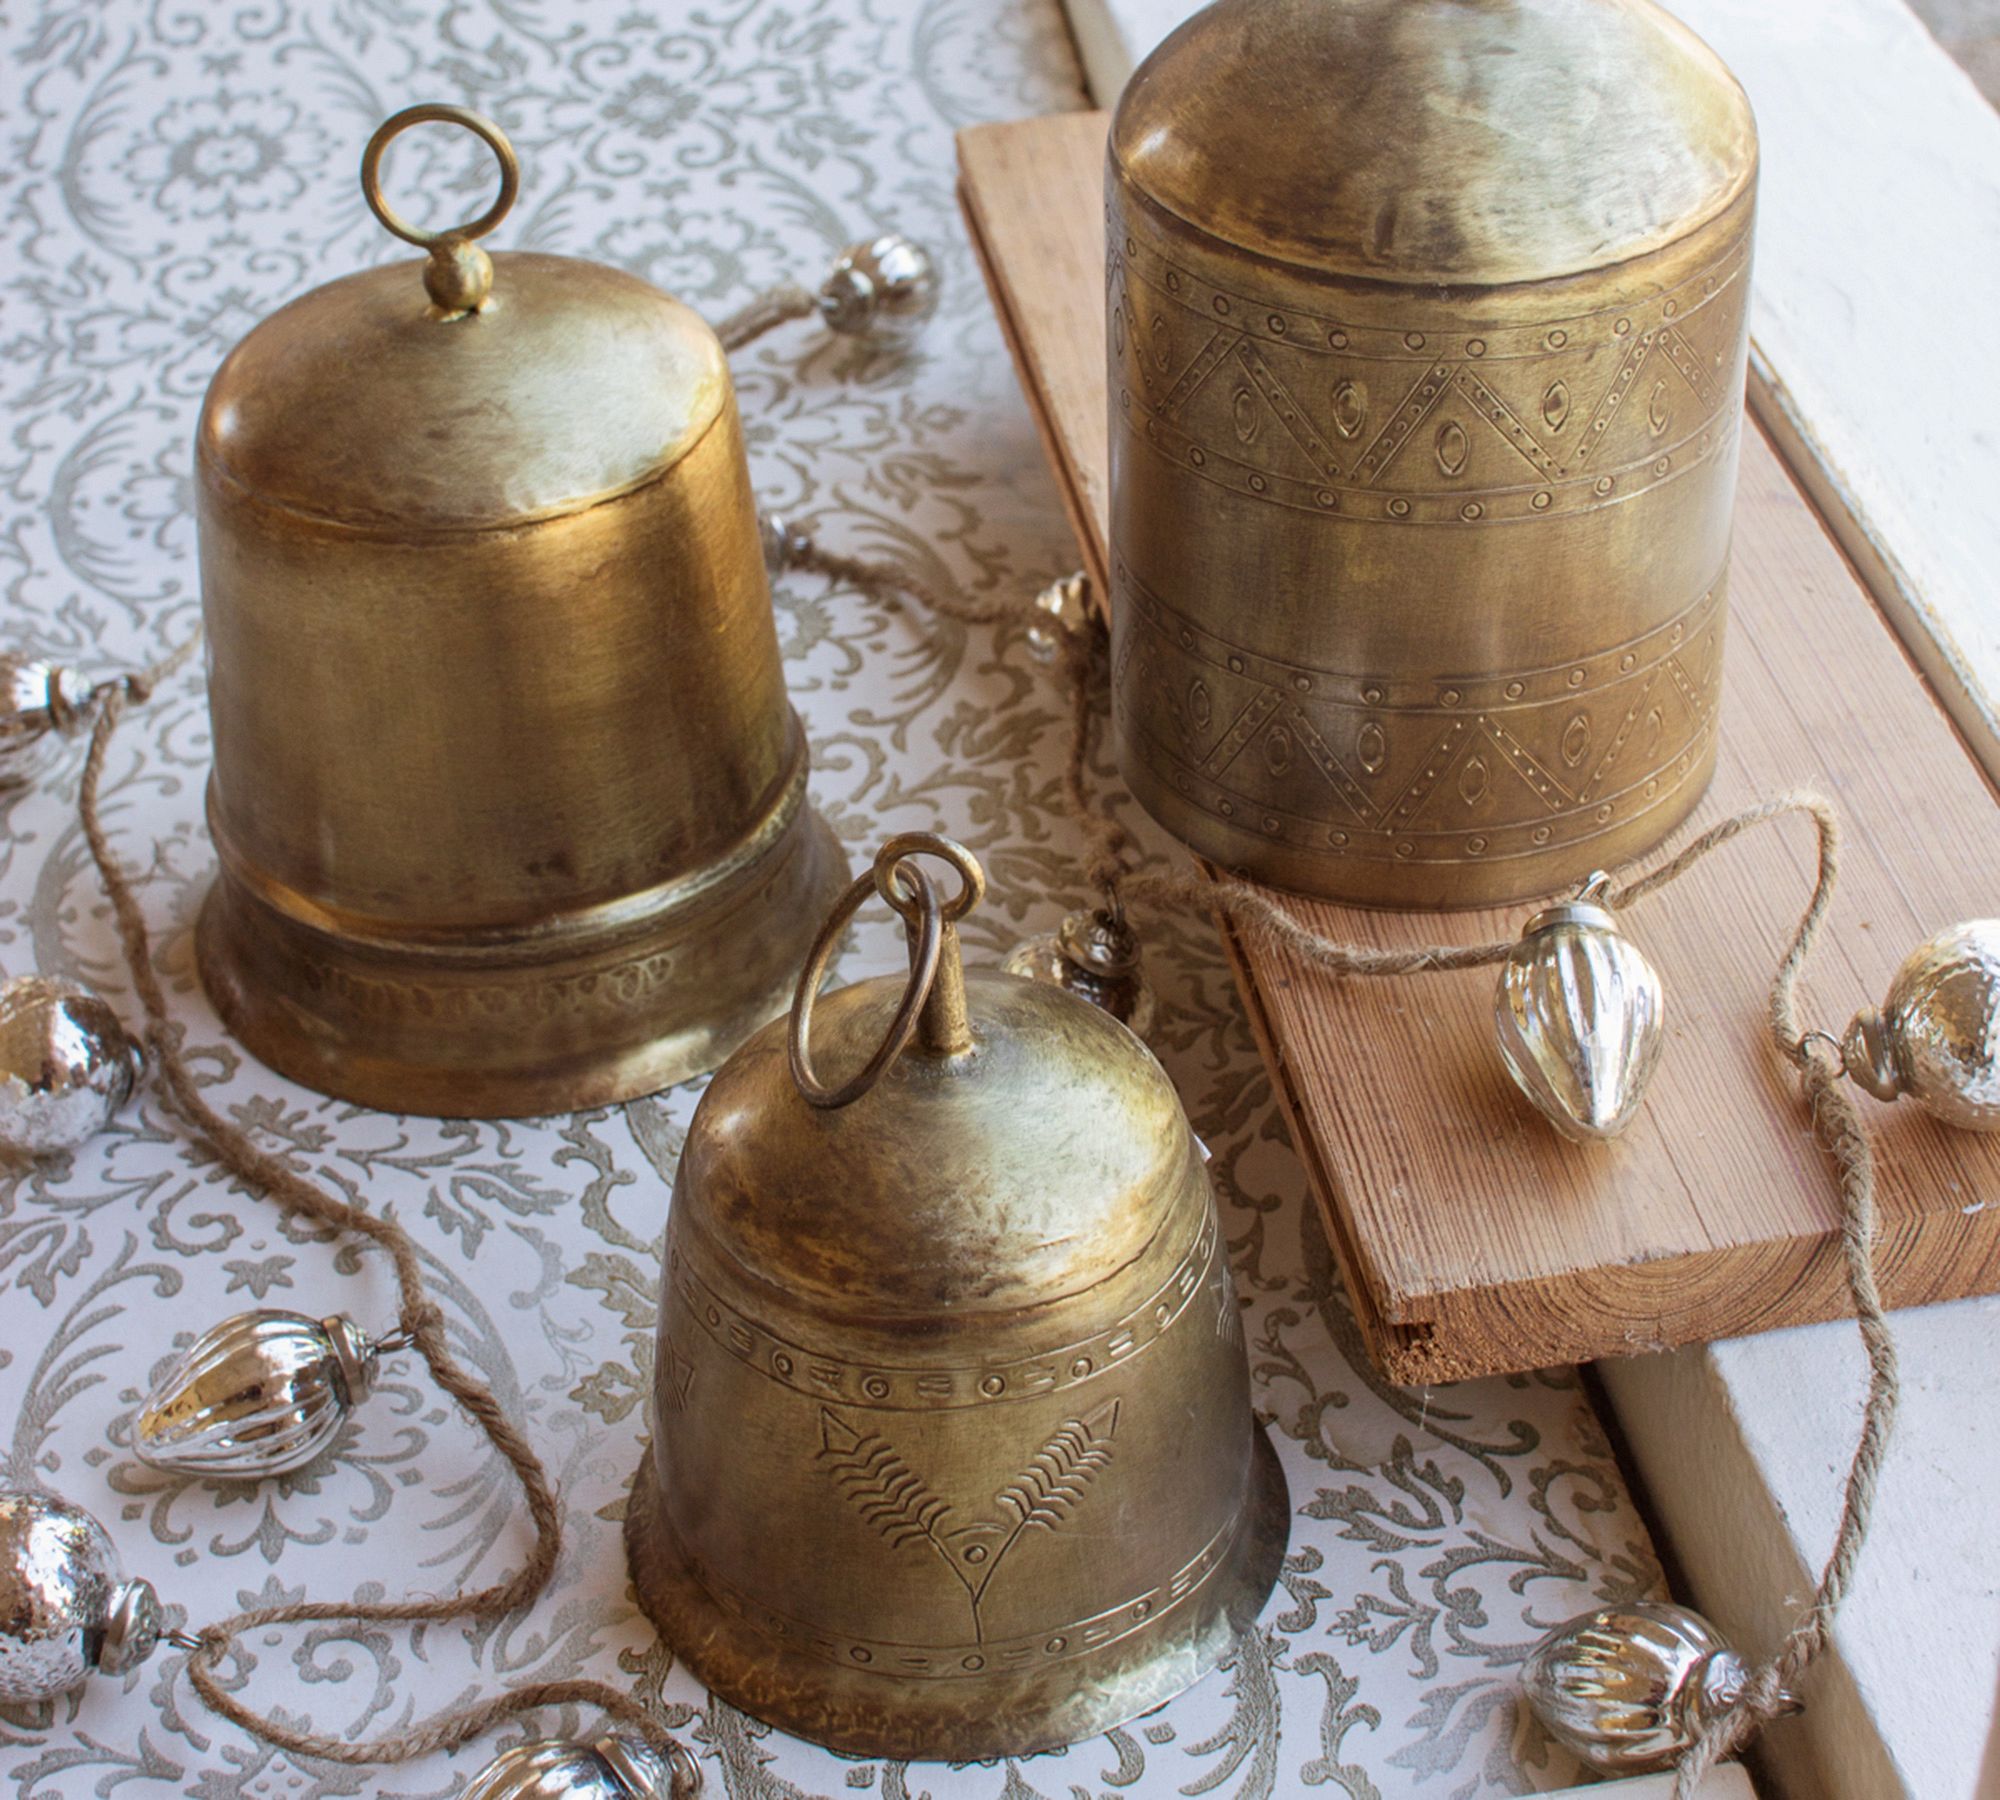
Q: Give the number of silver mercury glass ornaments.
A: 12